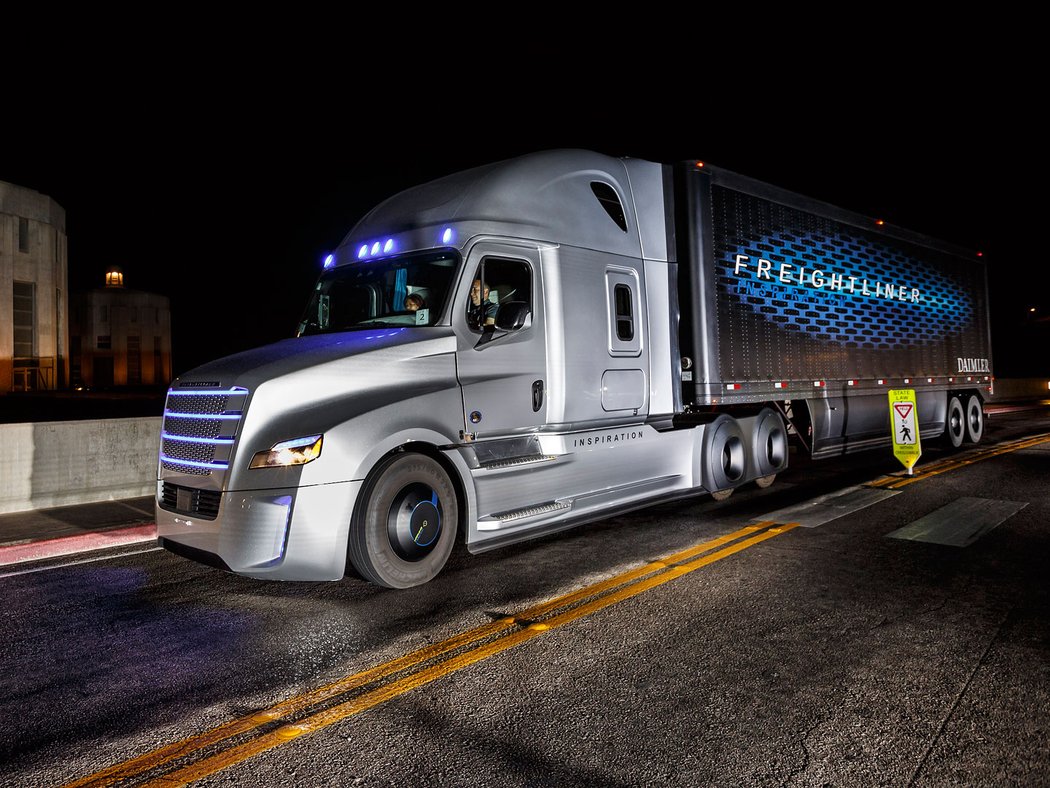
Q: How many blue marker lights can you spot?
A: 5